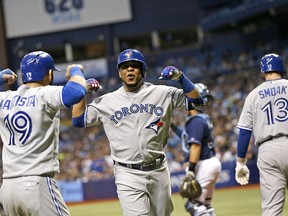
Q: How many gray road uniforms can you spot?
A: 3